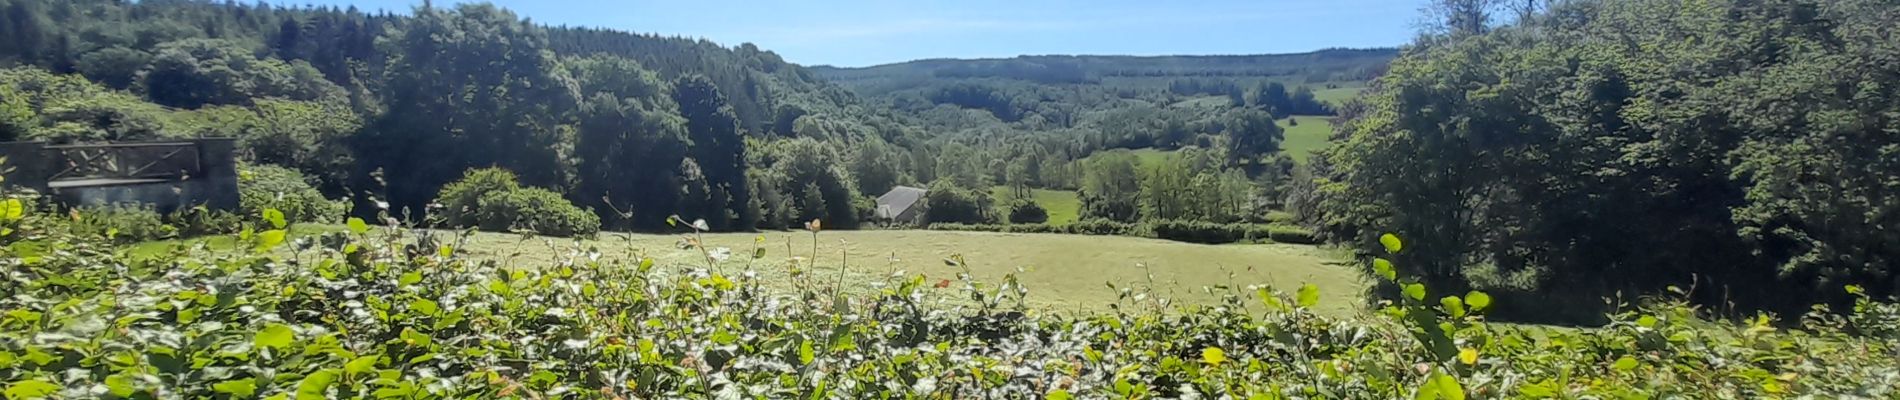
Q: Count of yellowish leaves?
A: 2